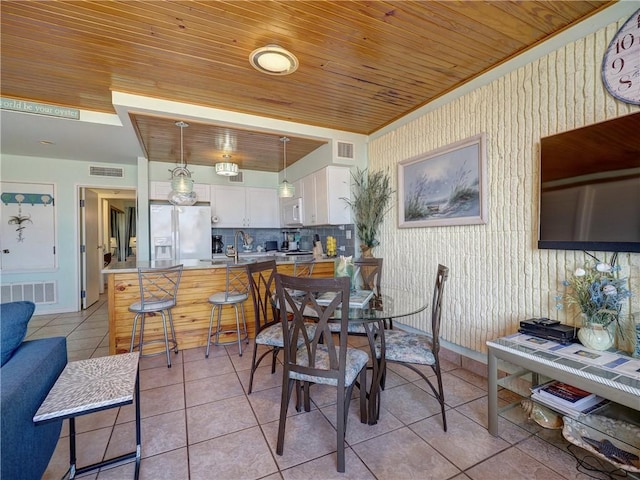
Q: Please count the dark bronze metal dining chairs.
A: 4